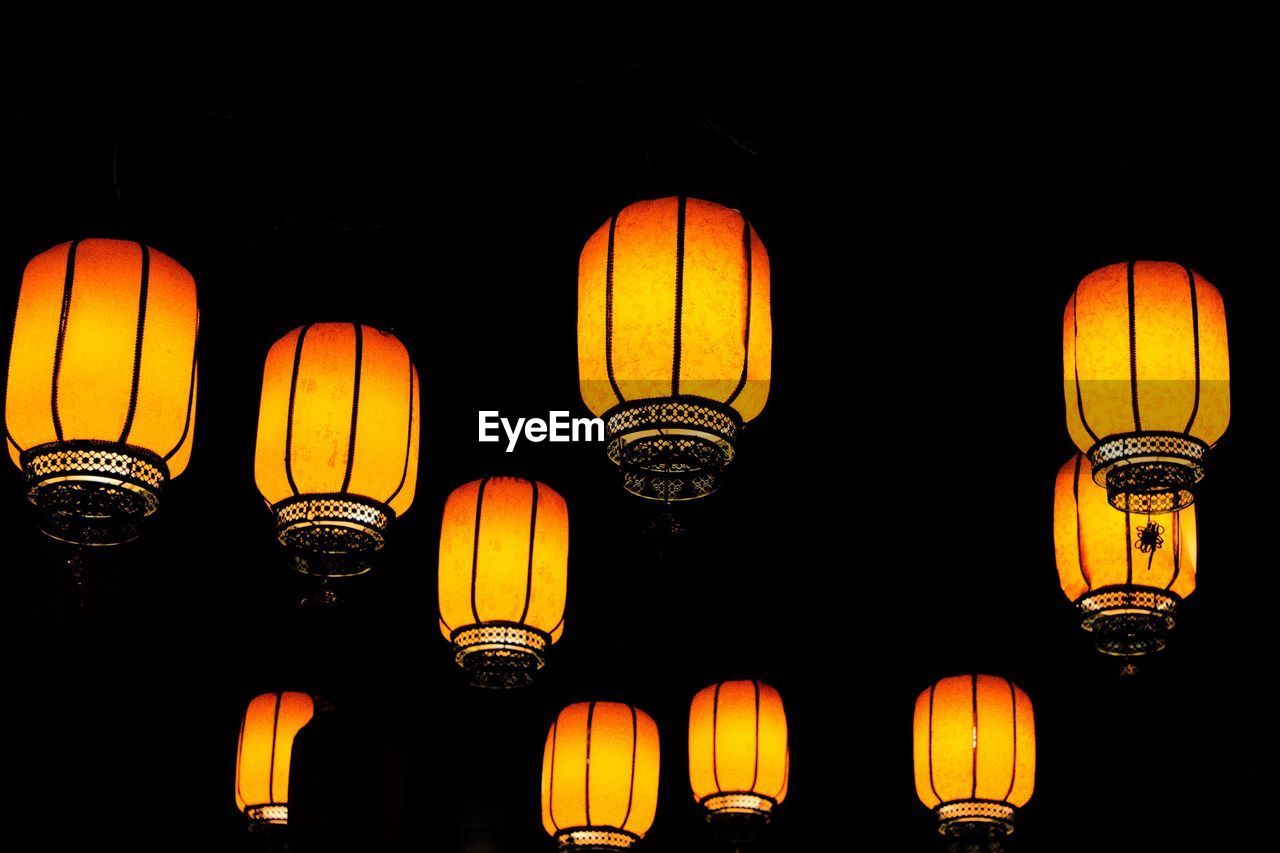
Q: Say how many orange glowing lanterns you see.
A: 10